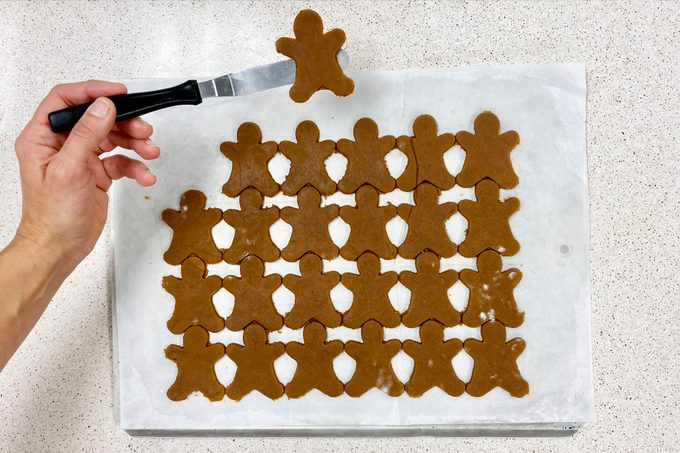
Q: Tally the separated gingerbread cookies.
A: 1